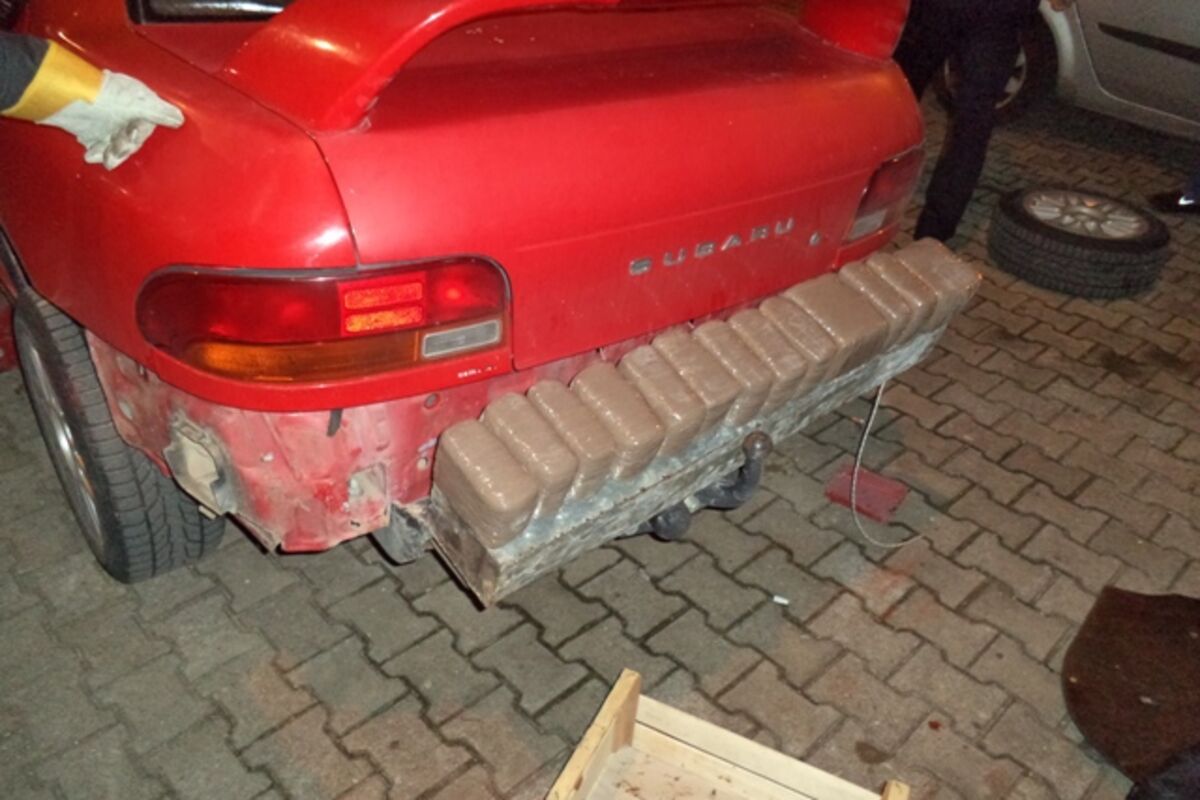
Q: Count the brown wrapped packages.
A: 13